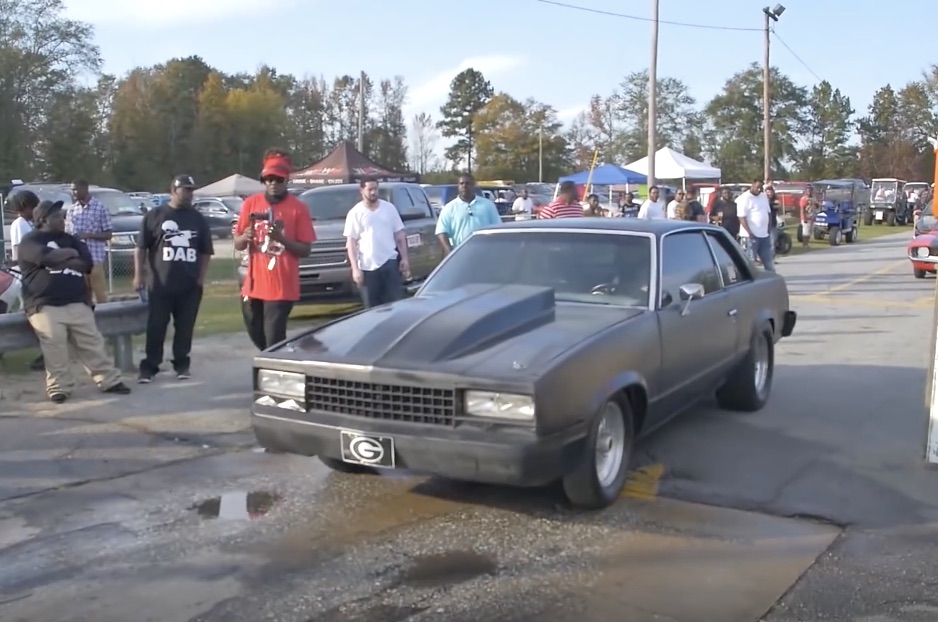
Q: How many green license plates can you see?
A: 0